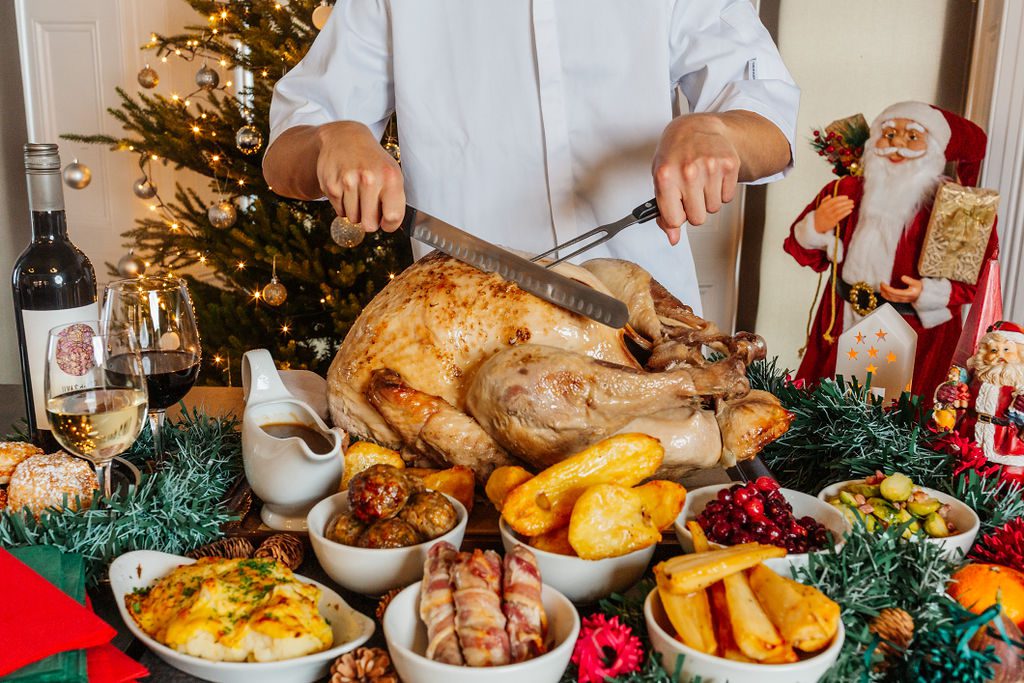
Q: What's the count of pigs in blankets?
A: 3